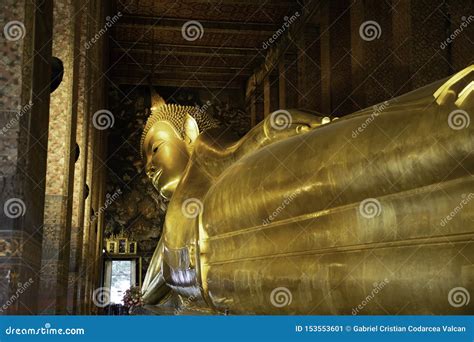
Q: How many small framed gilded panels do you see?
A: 3